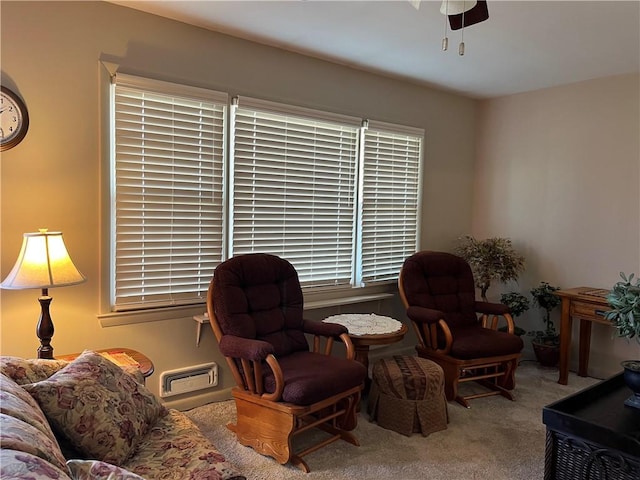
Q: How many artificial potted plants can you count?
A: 4